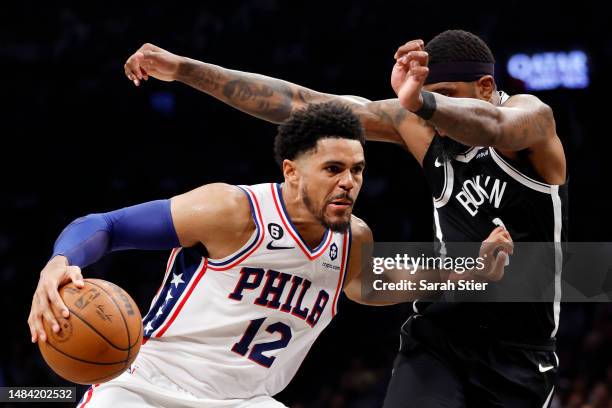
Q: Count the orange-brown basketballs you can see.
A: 1